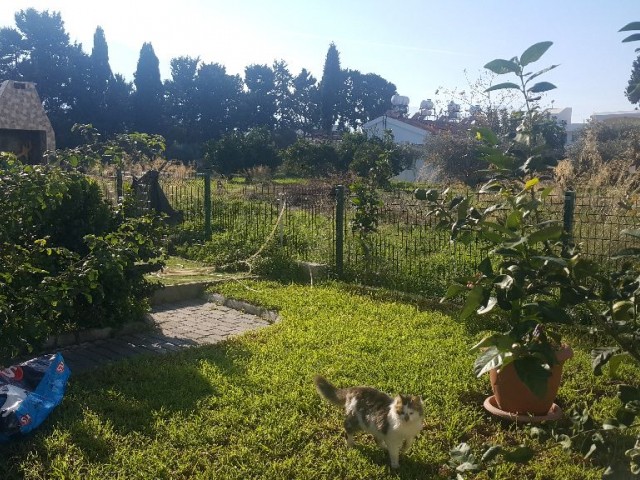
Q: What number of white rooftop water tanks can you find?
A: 4